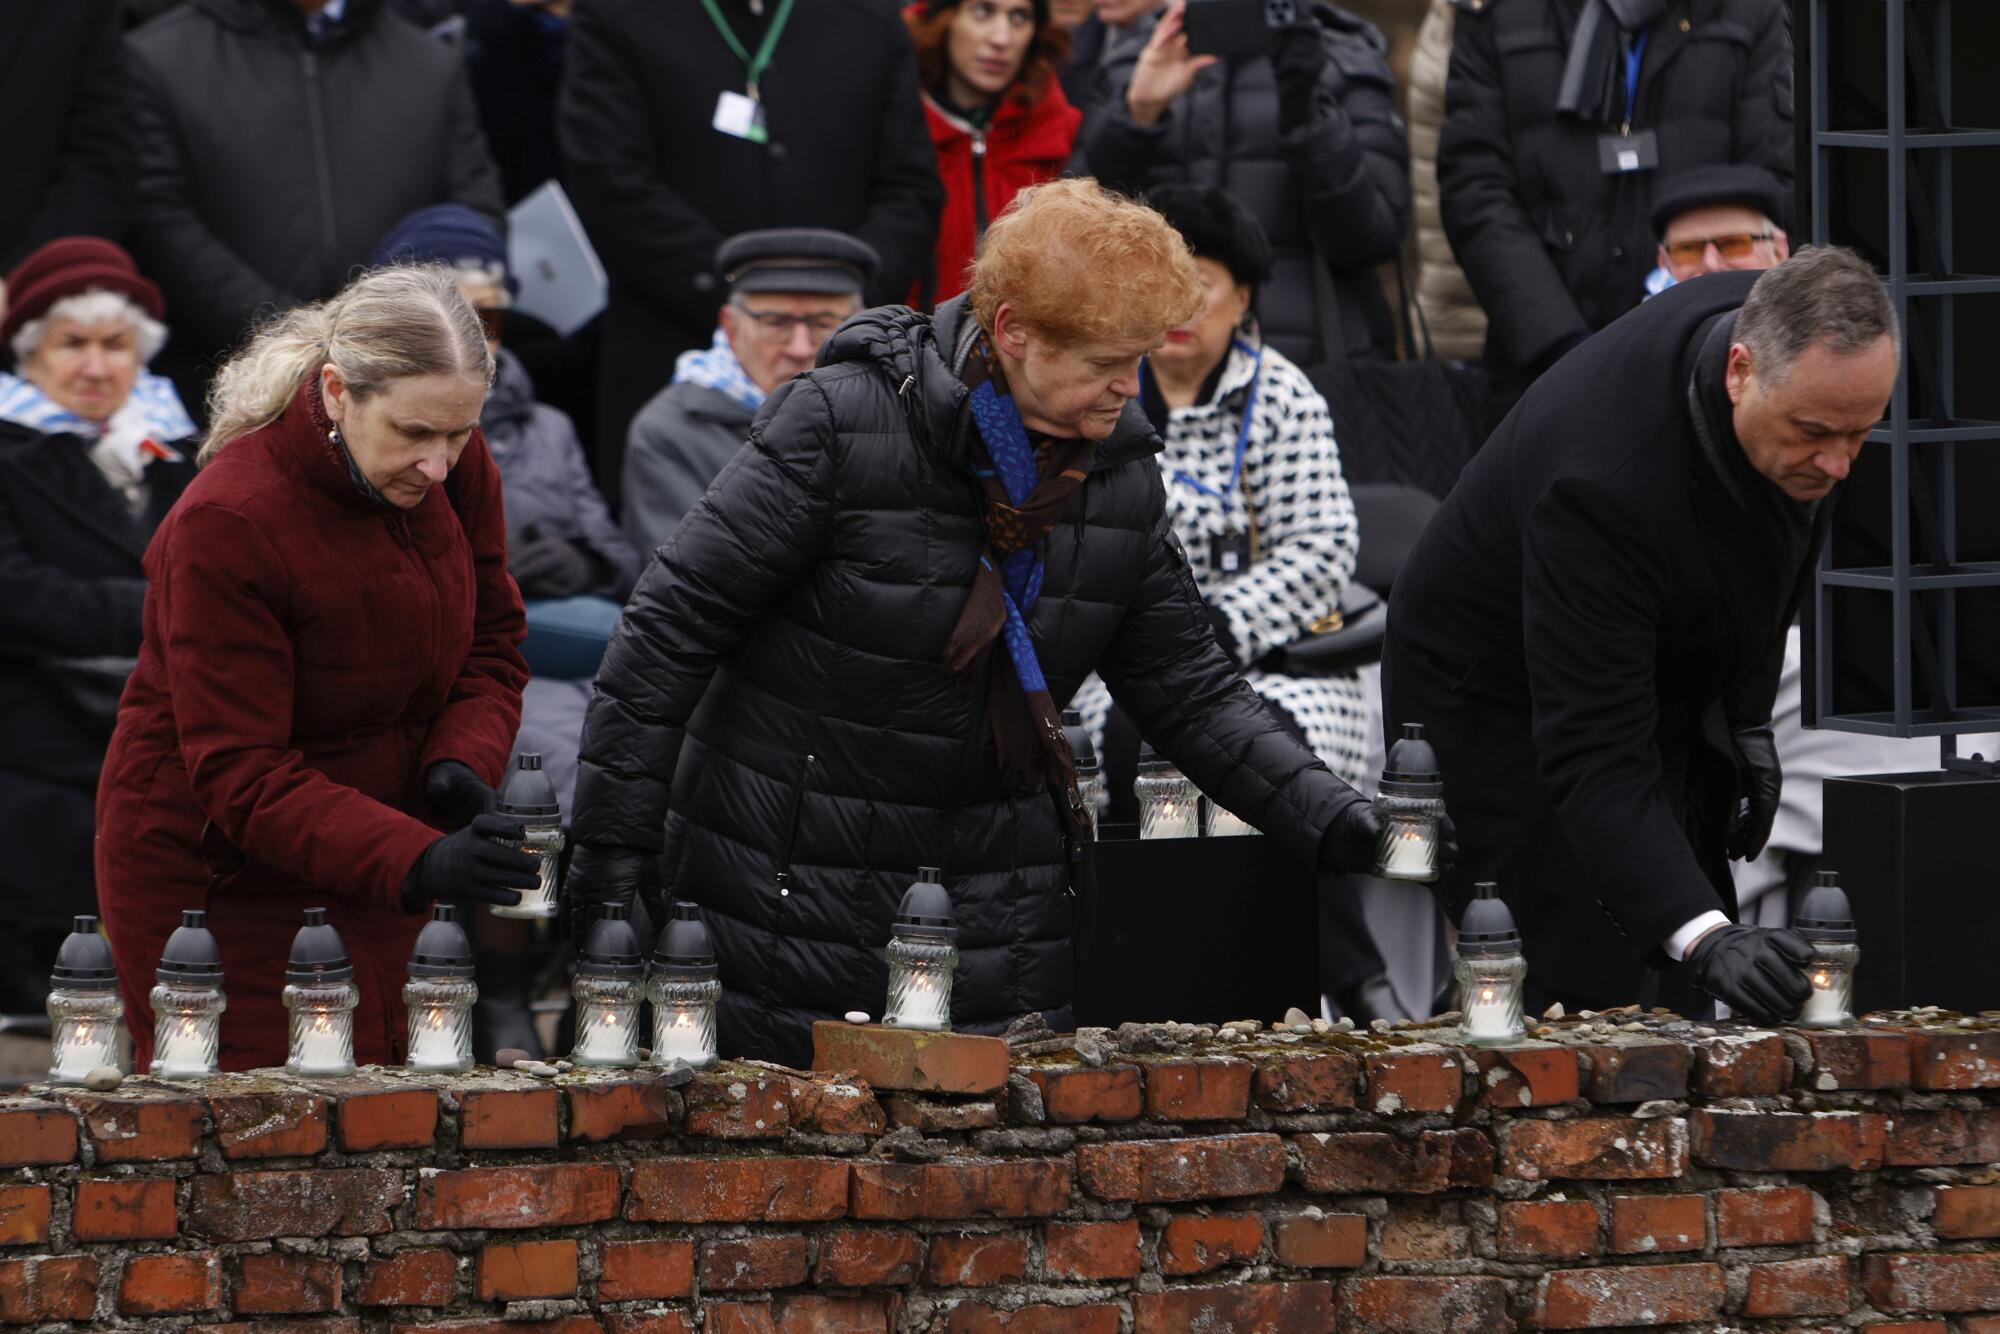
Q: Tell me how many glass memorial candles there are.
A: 14